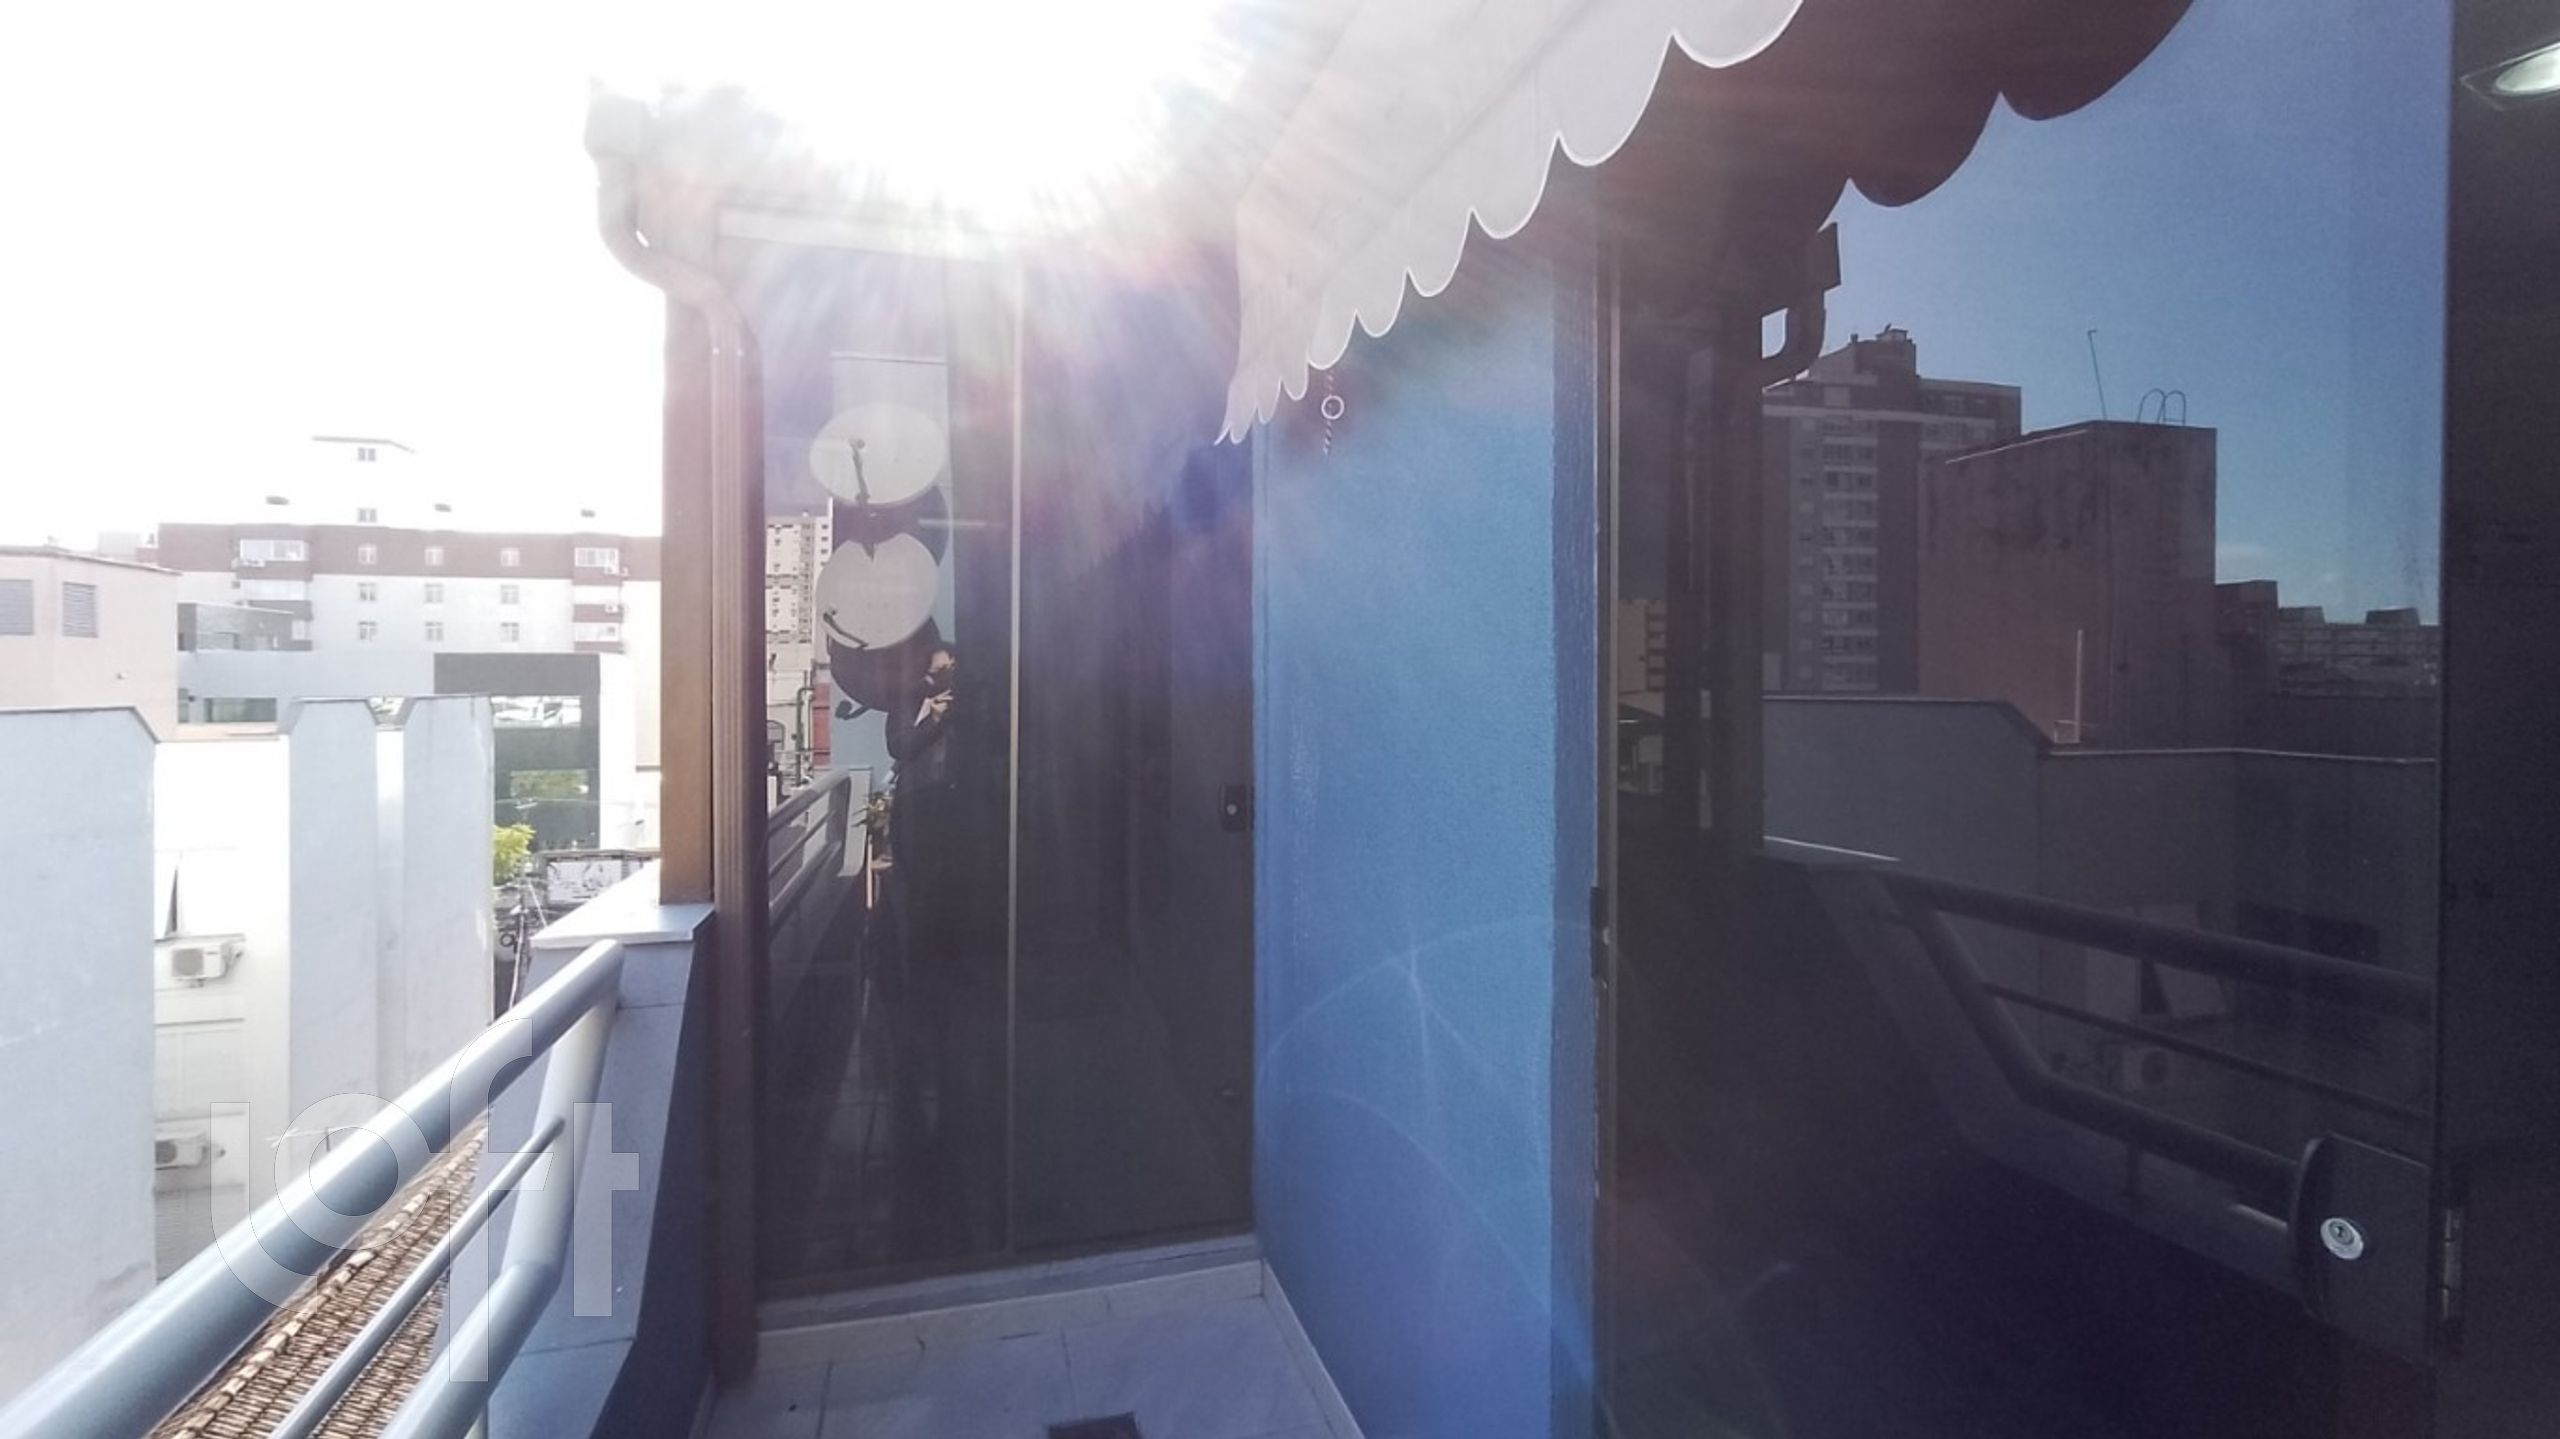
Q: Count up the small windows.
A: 11